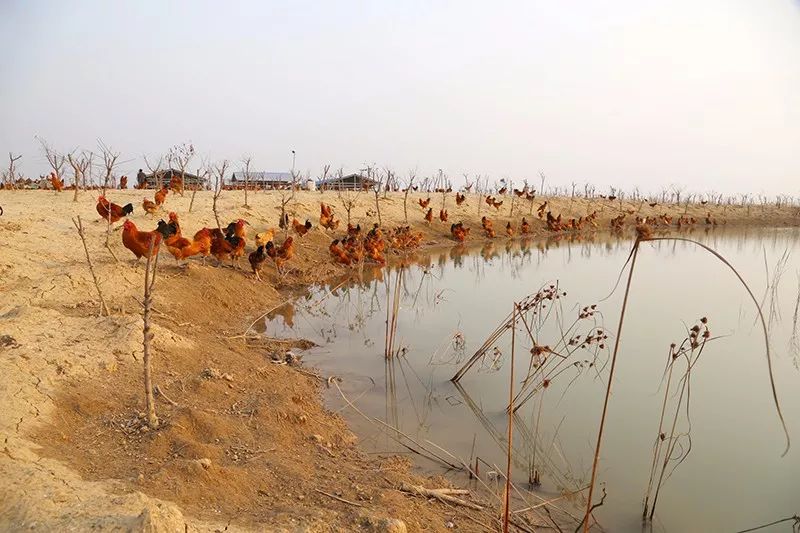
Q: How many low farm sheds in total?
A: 3